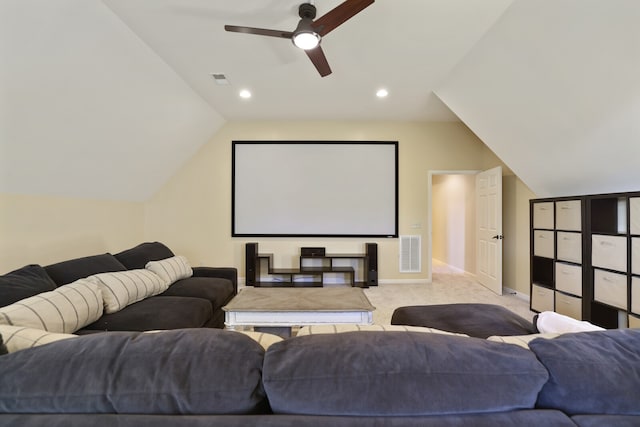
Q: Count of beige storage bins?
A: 13